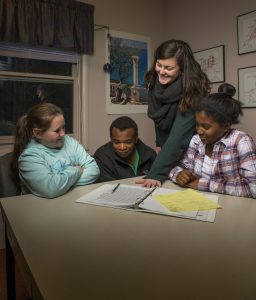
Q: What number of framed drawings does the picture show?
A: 3